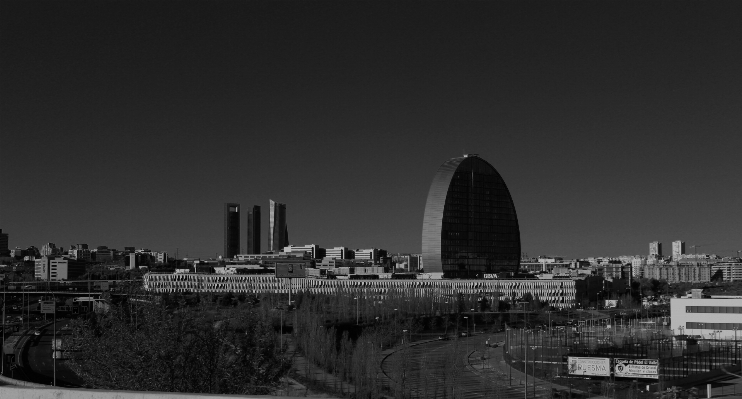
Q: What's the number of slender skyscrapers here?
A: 3